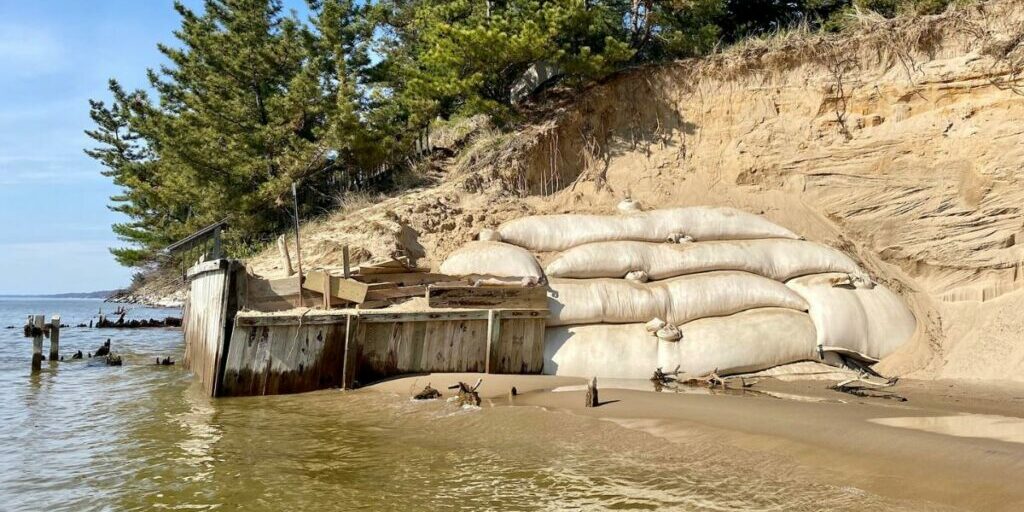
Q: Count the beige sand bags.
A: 6